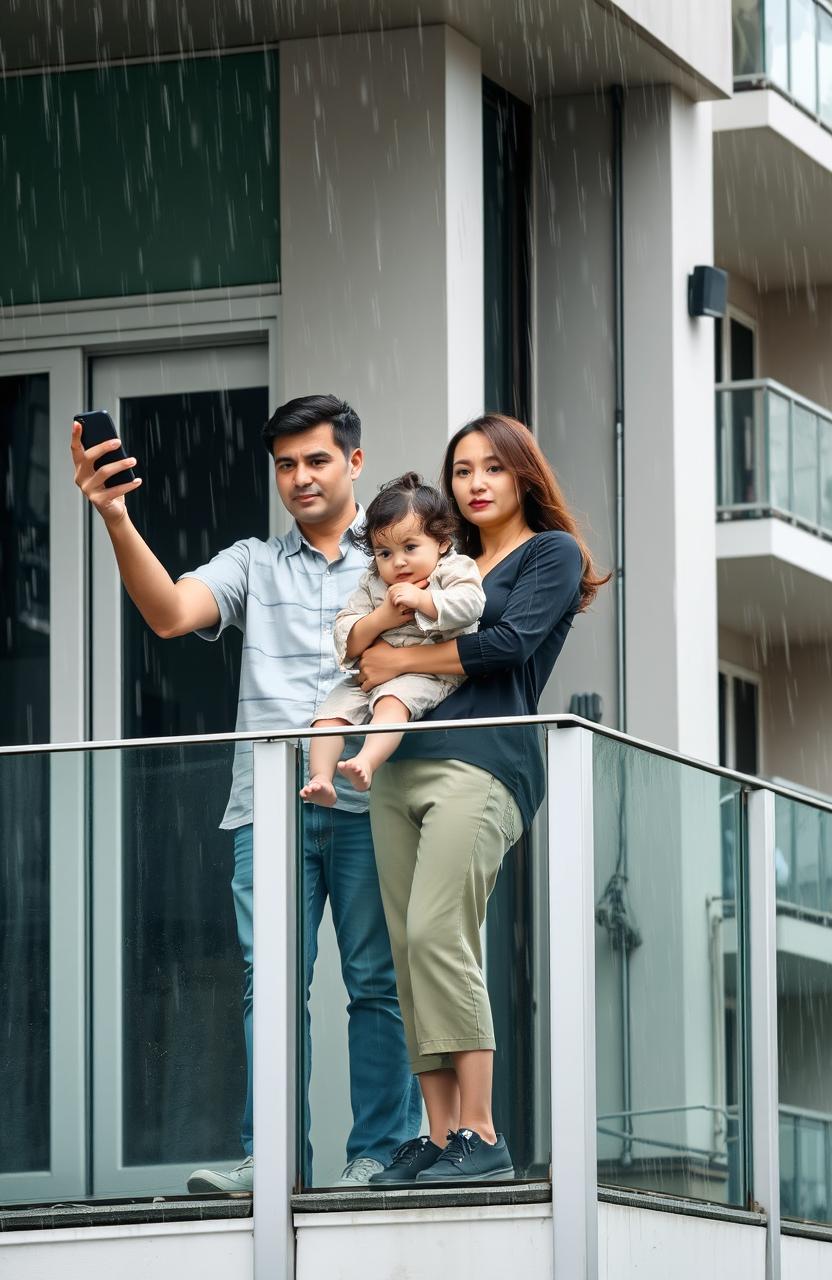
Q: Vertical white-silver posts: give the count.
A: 3